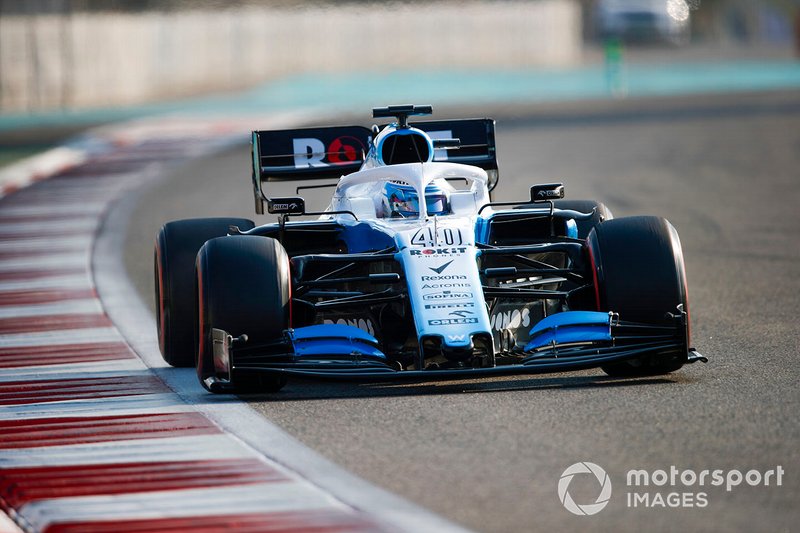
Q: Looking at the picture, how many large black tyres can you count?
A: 4